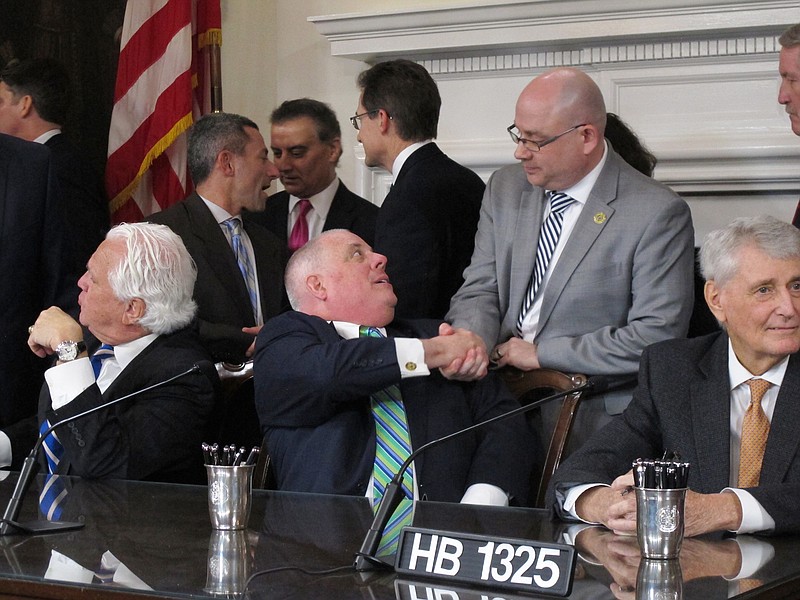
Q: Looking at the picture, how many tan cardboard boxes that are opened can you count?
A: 0